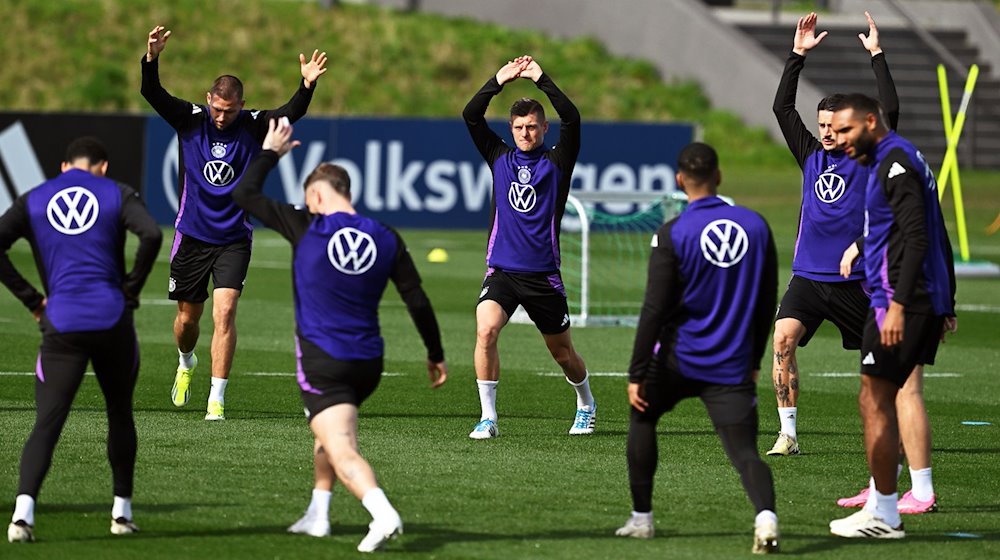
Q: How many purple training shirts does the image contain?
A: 7